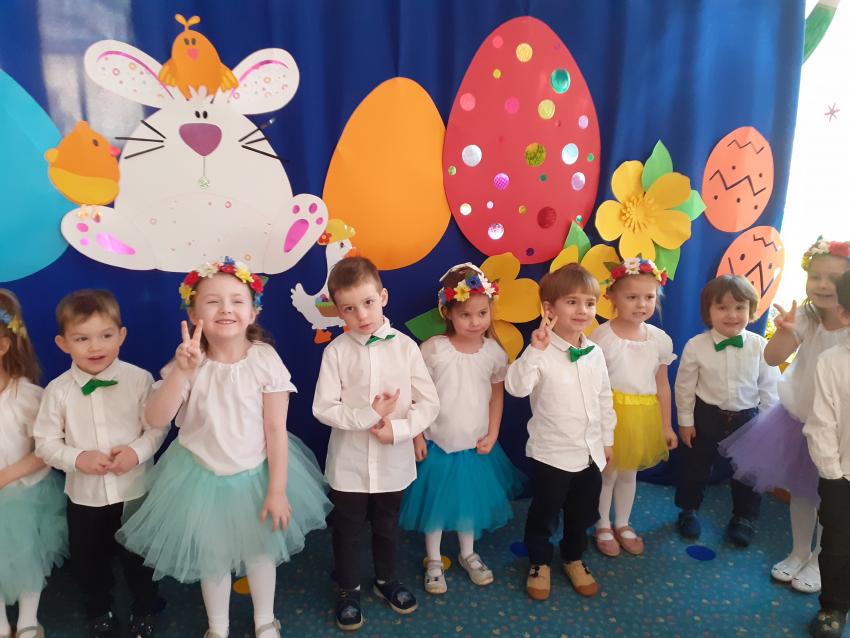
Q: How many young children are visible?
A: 10